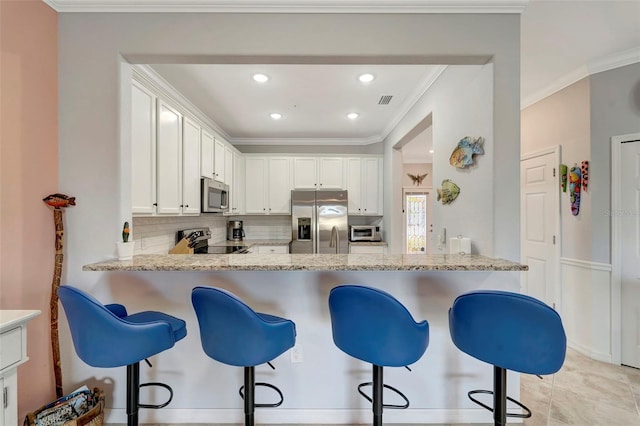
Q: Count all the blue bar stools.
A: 4